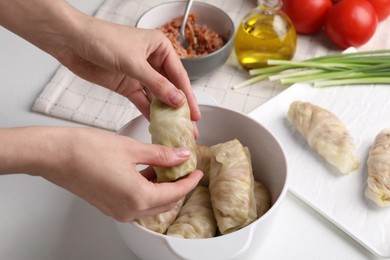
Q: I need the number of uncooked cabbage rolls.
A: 8